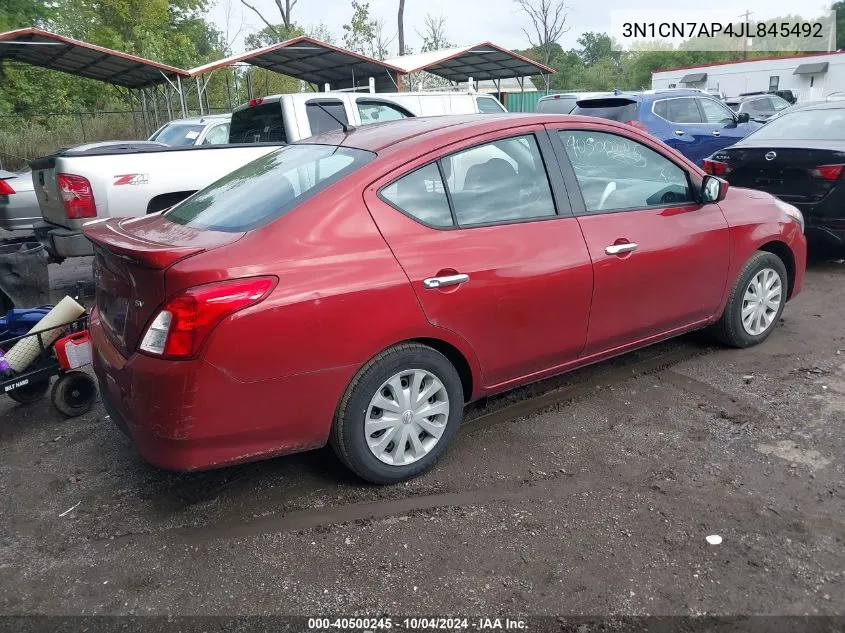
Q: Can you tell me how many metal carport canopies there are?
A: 3